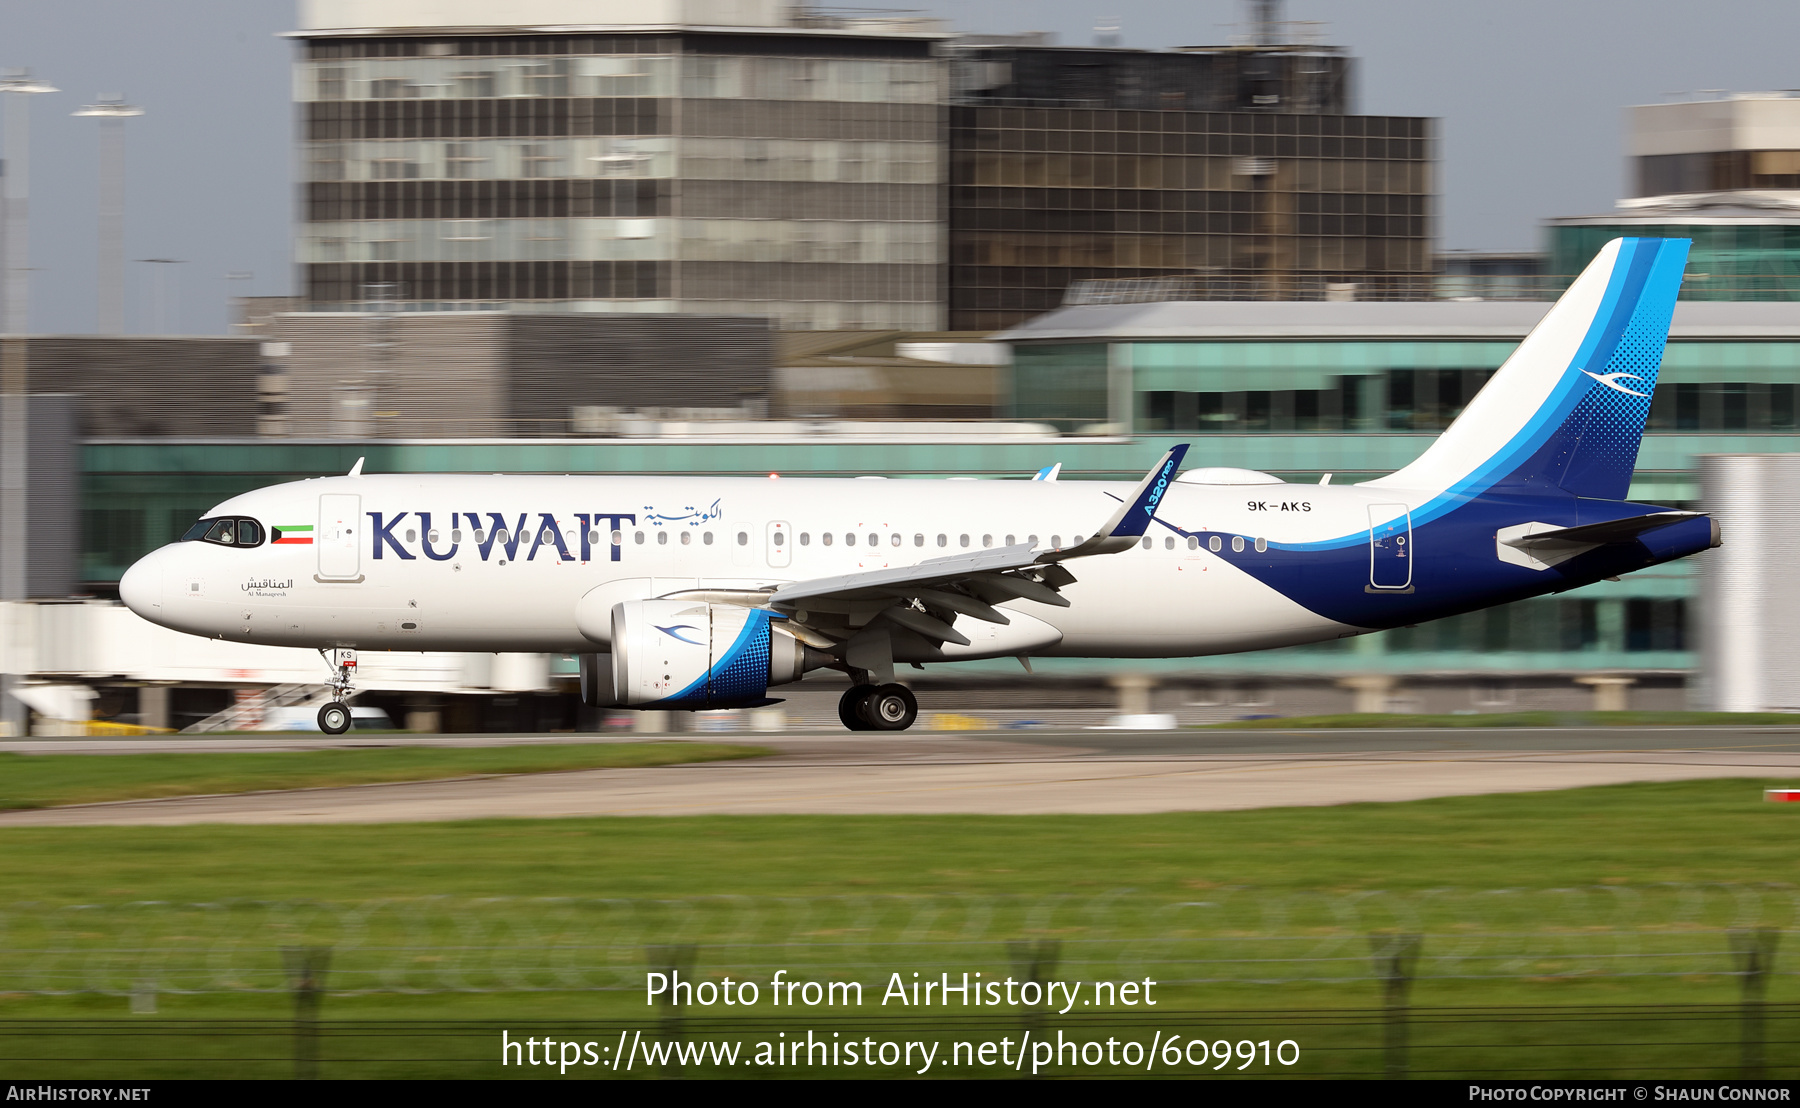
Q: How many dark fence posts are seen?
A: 5